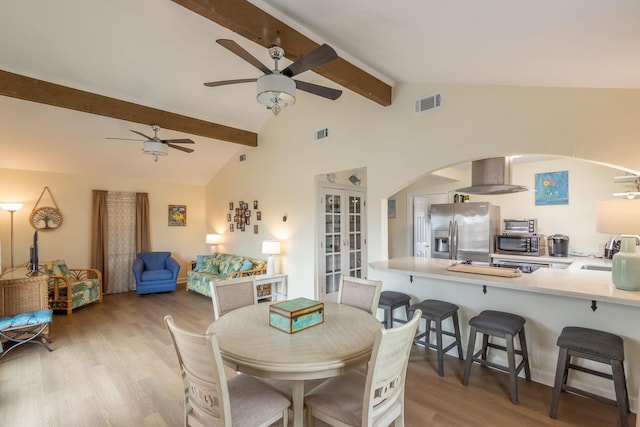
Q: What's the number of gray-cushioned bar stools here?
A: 4